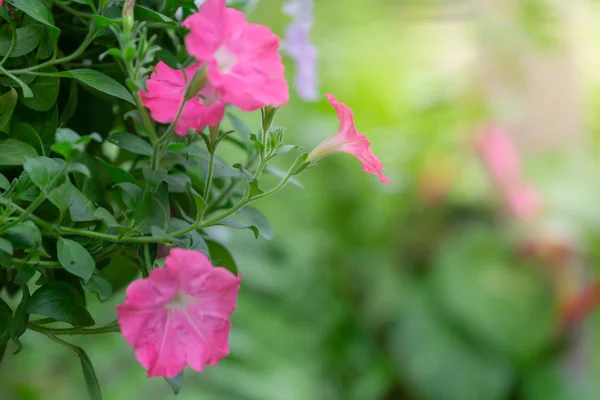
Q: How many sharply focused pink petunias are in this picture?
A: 4